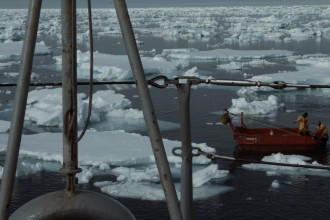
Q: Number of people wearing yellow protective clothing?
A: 2